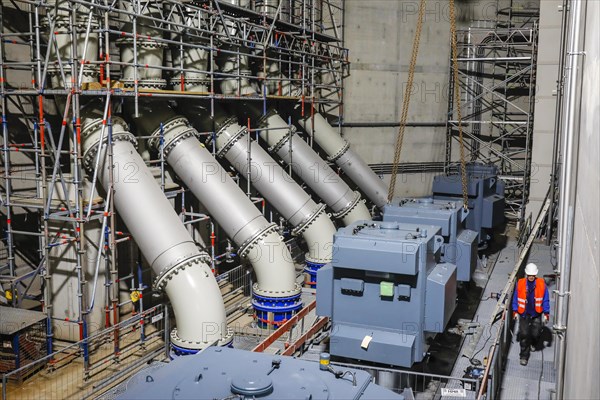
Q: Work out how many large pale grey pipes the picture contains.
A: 5